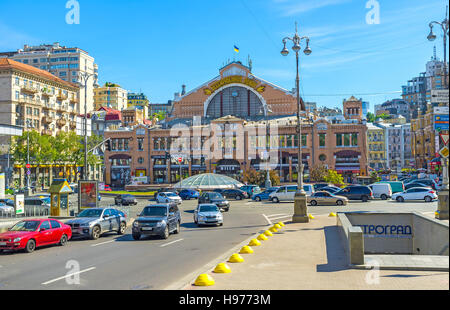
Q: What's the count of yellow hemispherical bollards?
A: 12